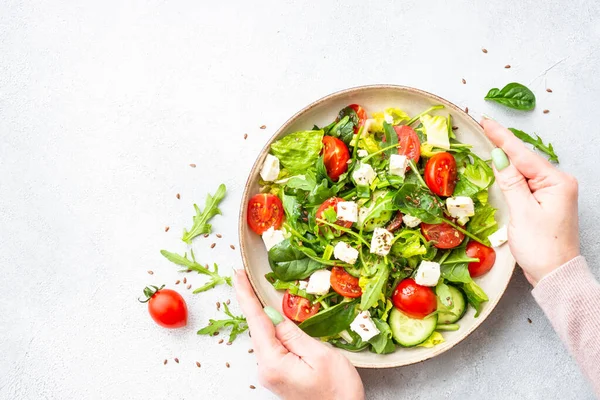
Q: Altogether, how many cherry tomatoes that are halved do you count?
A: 11